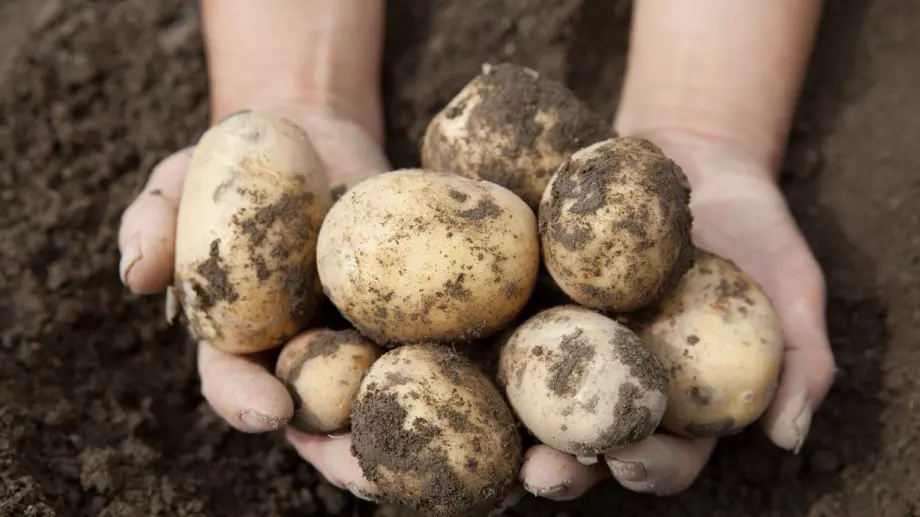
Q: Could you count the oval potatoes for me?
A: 8